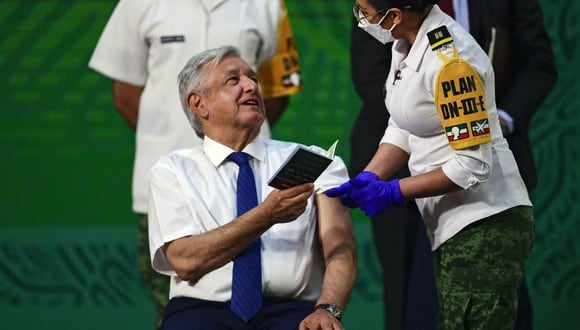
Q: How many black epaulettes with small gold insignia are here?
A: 1